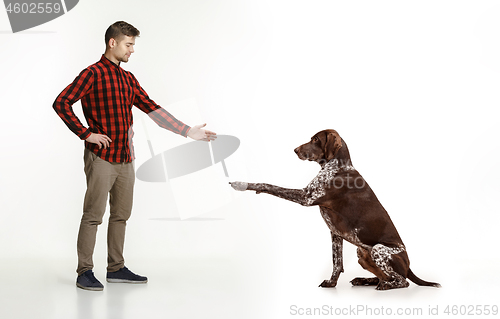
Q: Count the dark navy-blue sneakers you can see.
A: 2